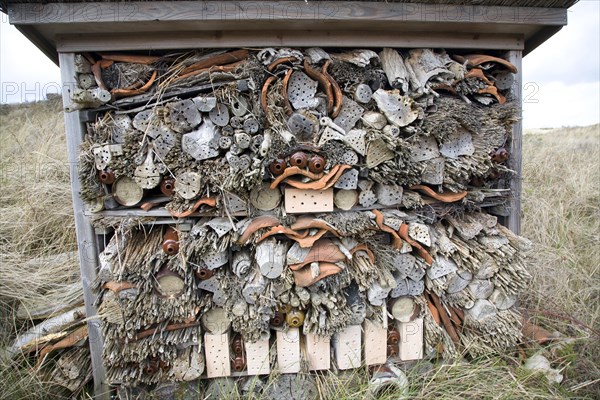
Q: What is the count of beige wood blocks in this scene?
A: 8